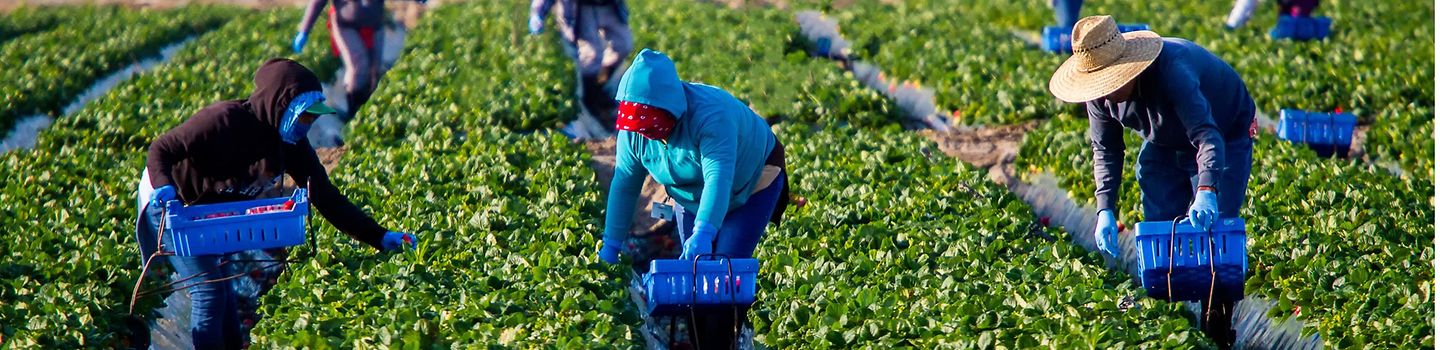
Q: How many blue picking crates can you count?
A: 6